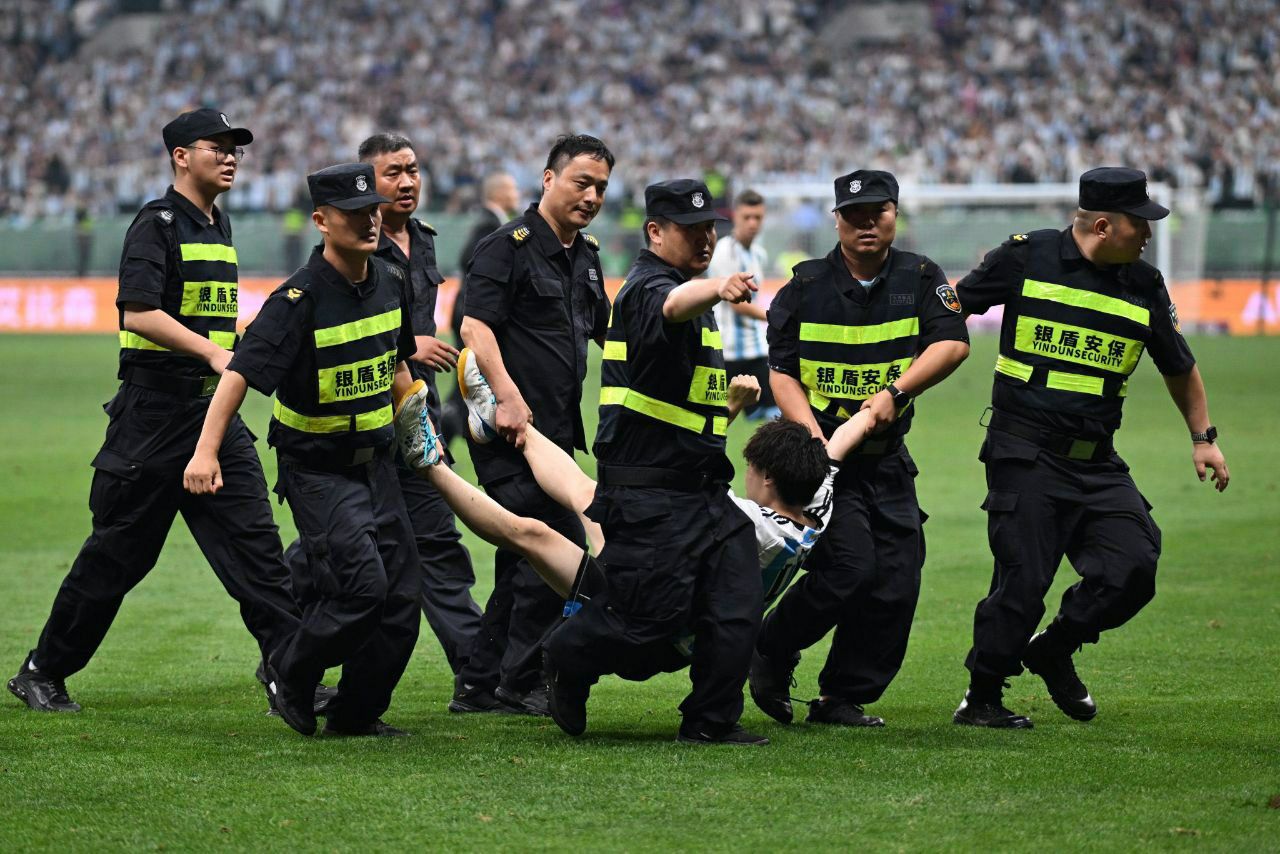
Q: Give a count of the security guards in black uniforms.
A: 7